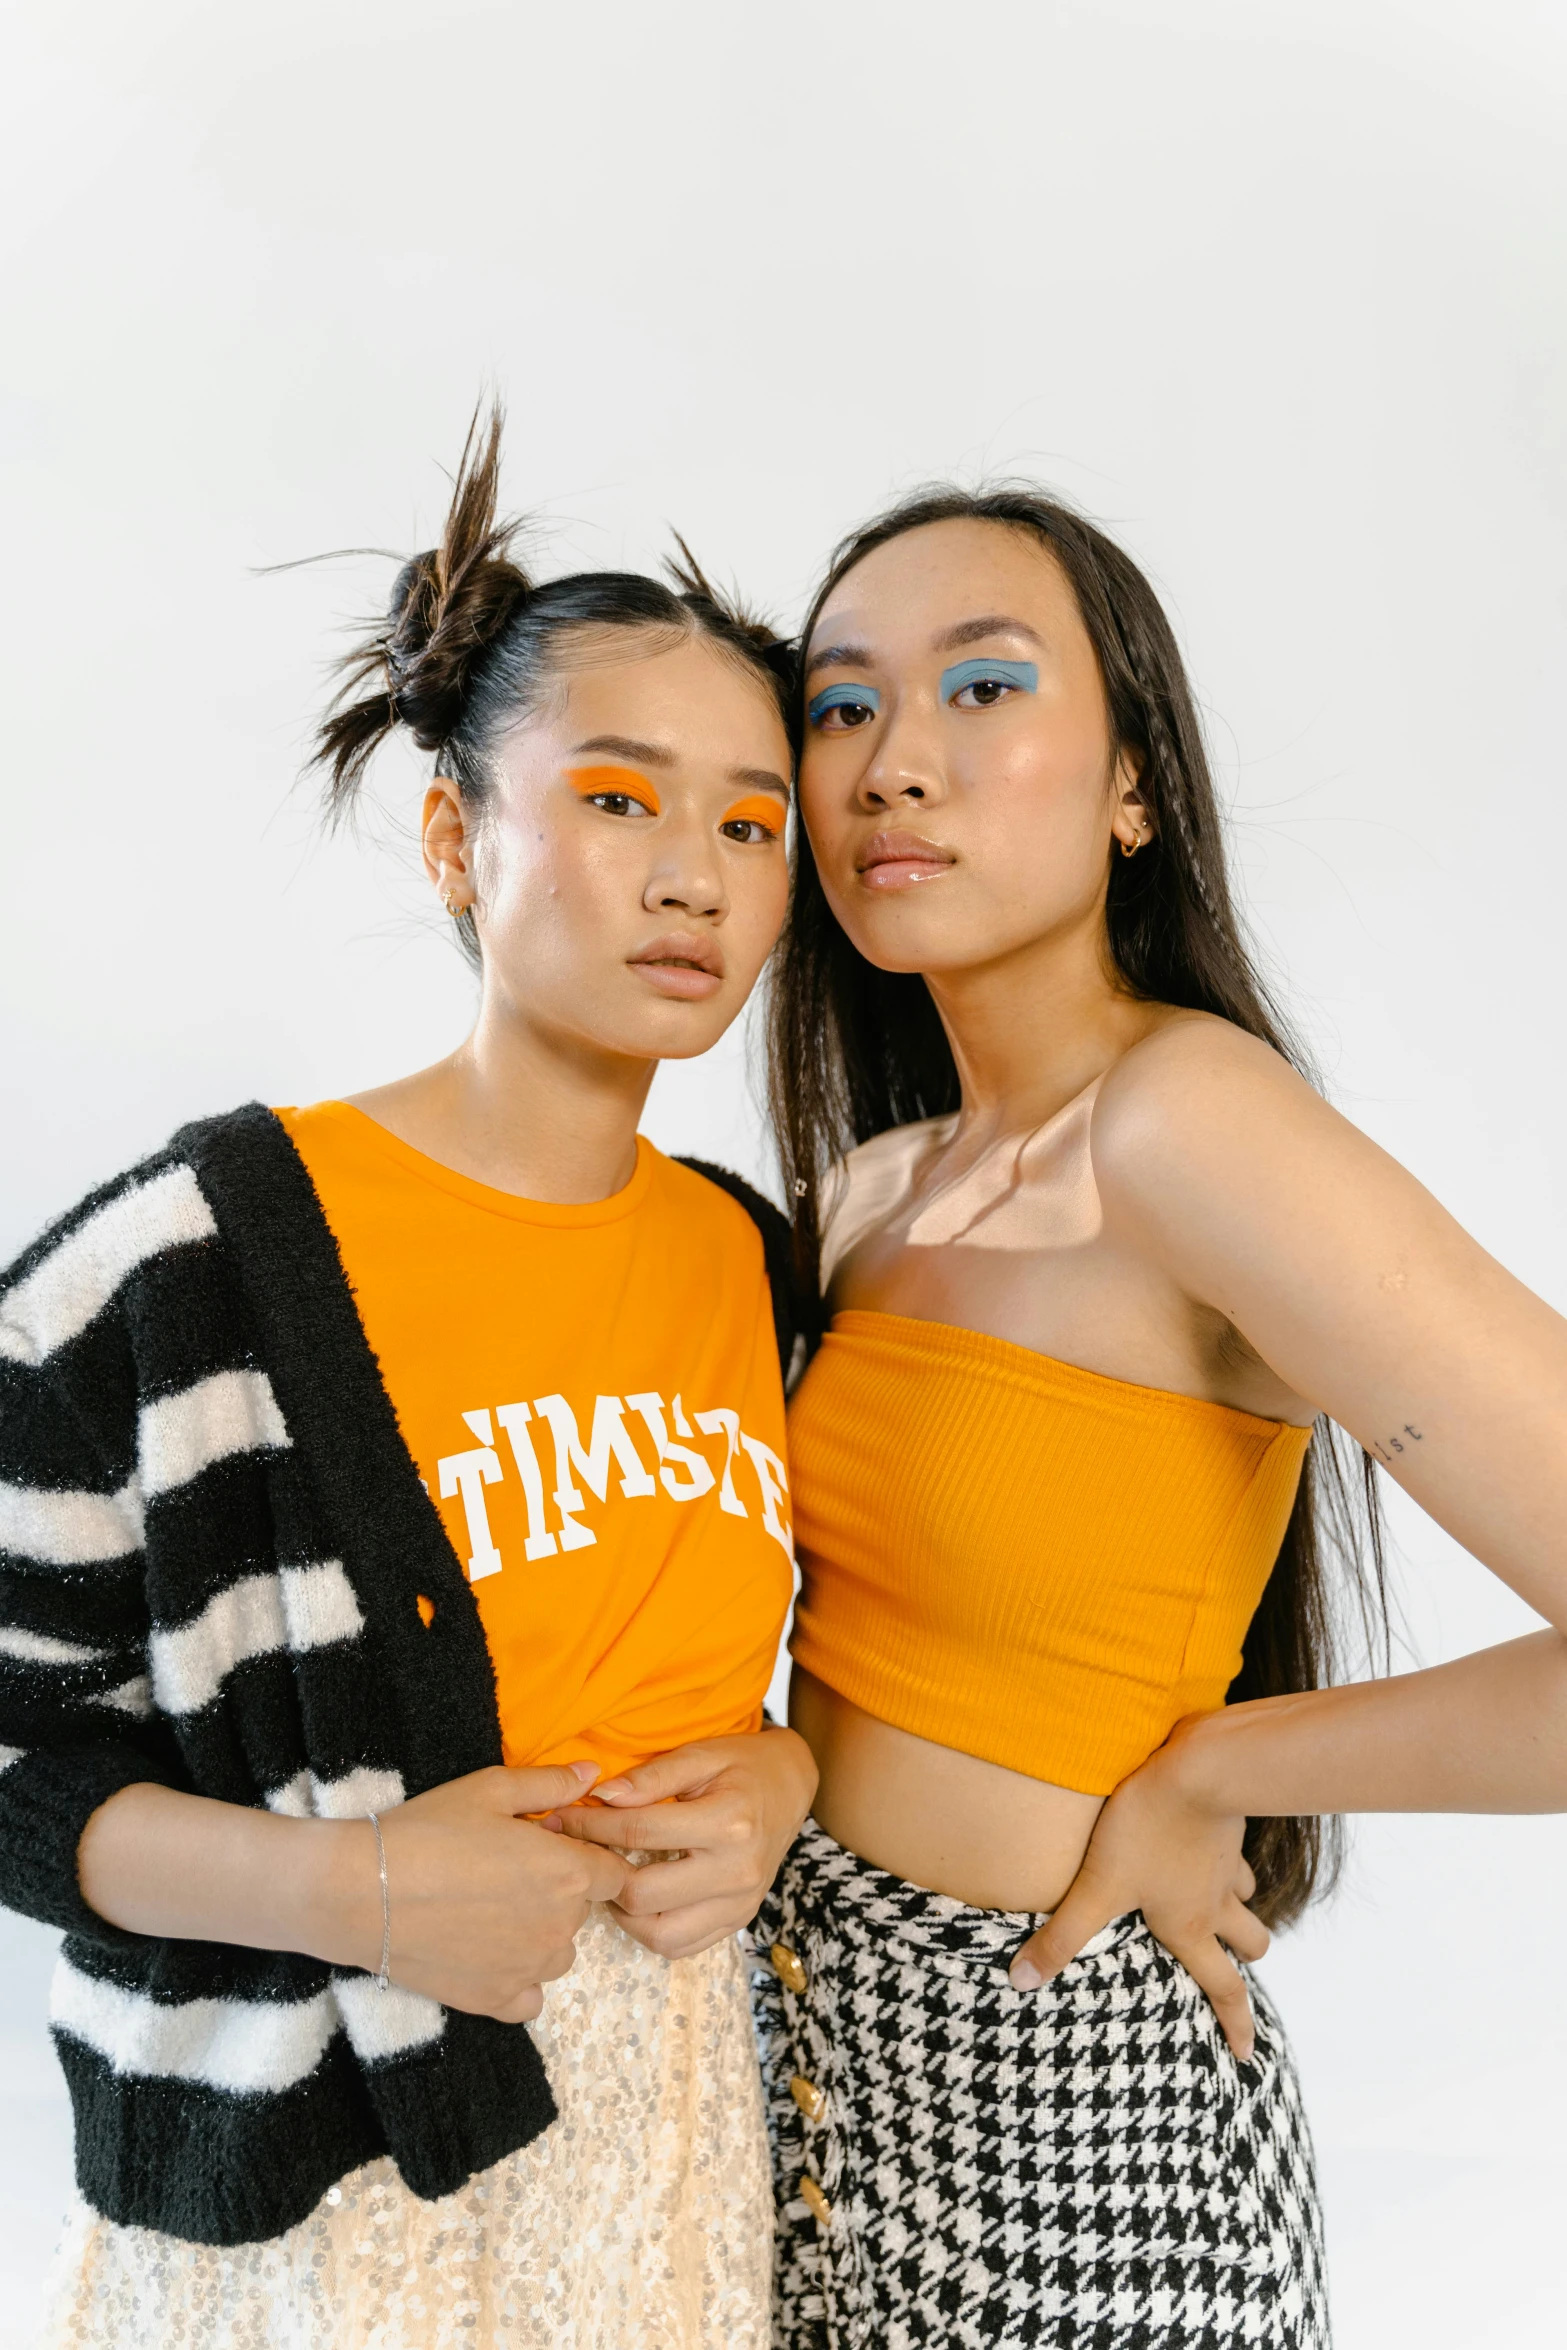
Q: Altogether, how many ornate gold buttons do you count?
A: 3